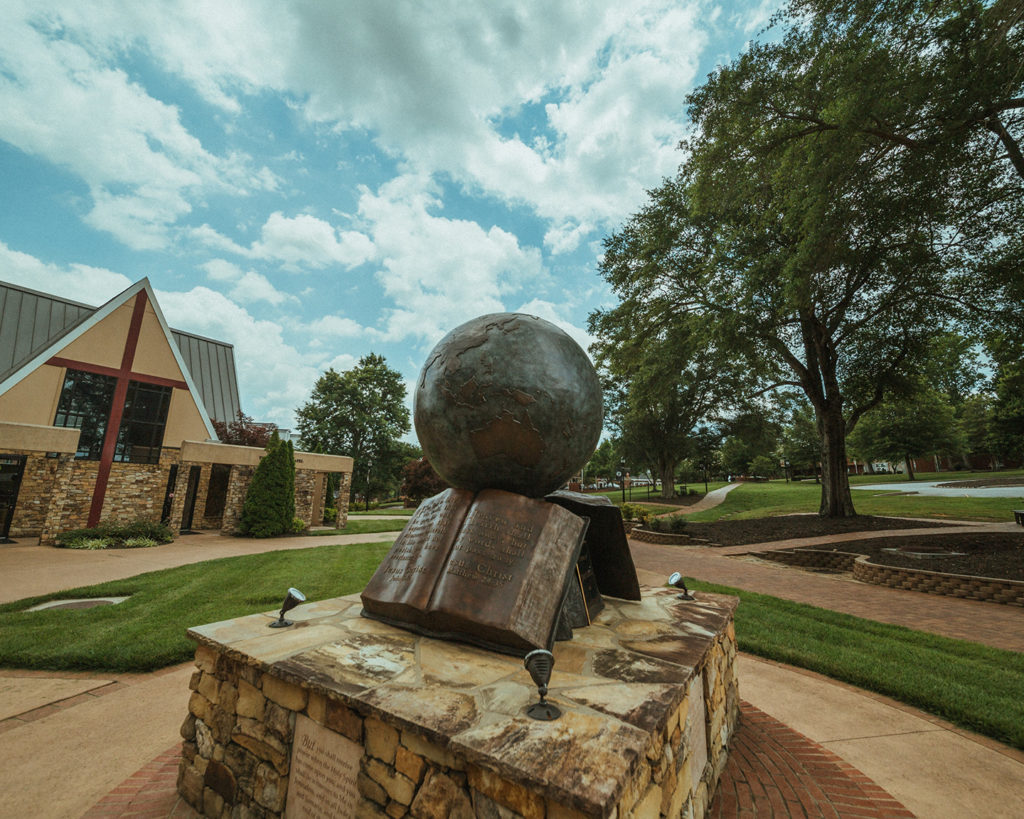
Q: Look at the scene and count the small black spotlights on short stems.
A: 3